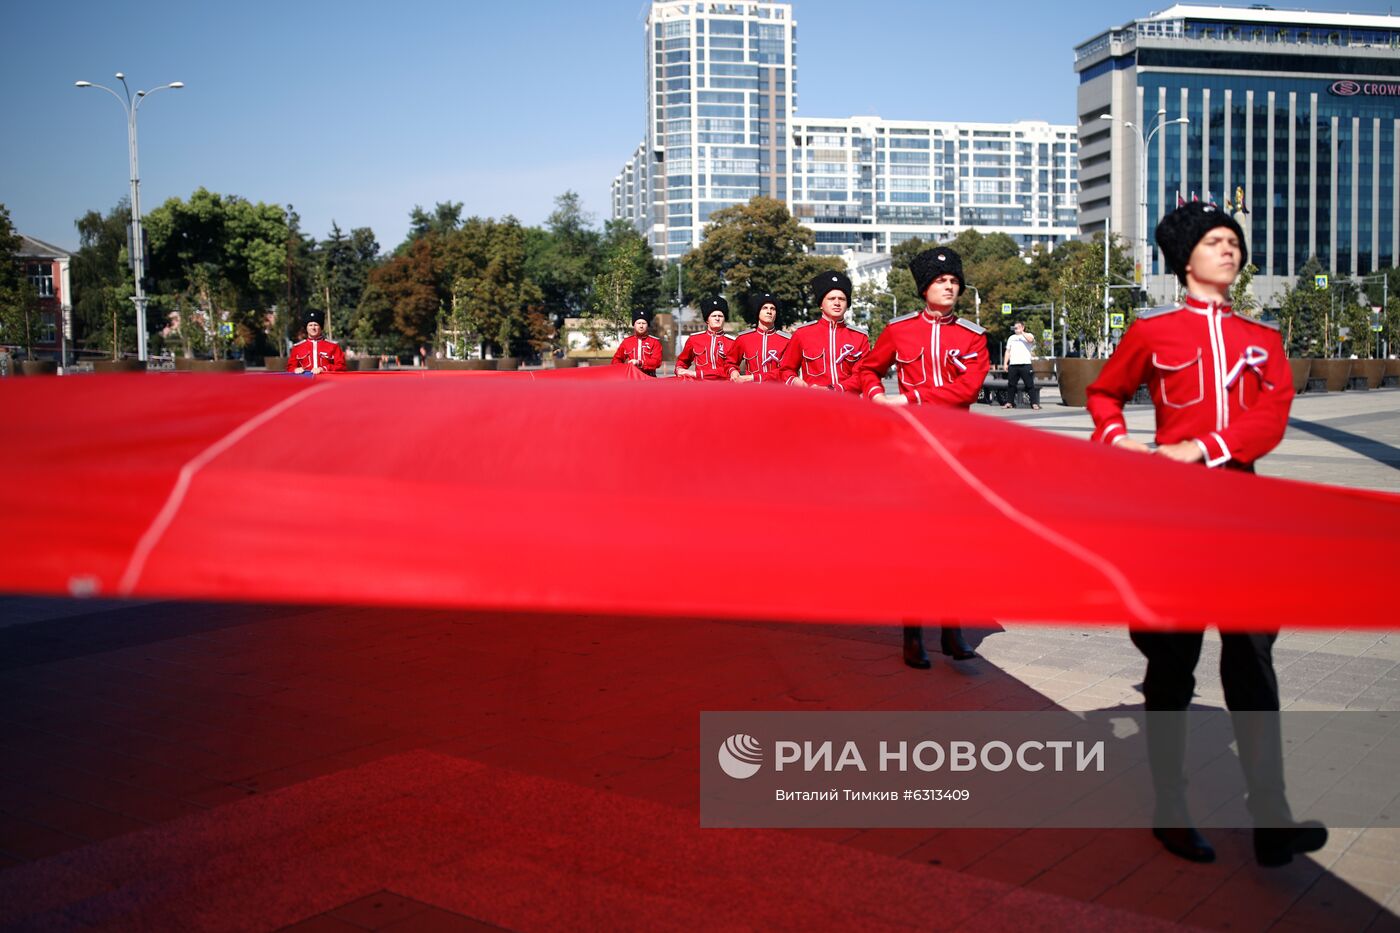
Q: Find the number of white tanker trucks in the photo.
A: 0